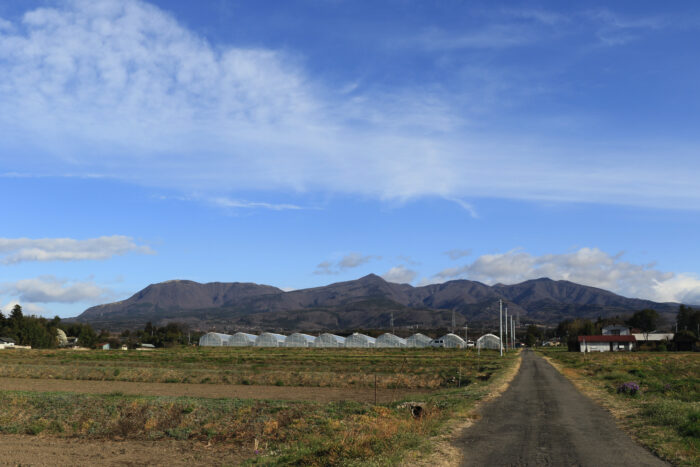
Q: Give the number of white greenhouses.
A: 10